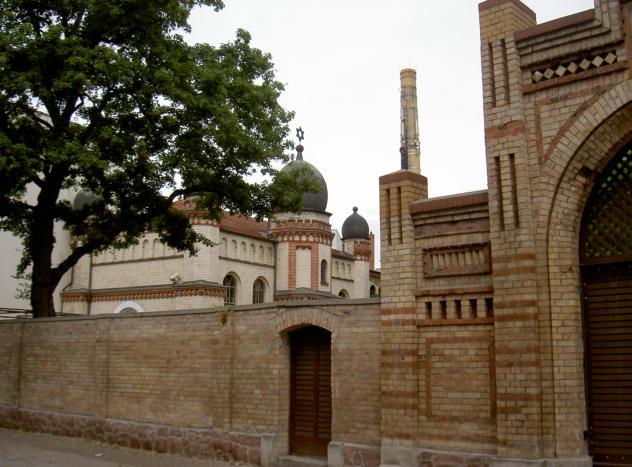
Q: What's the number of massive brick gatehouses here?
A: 1